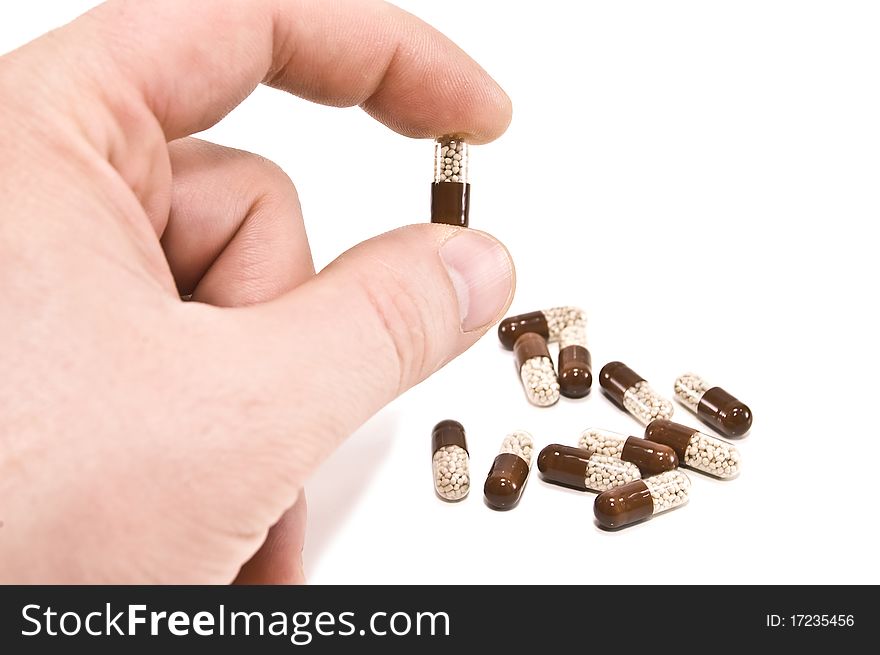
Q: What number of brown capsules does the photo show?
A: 12